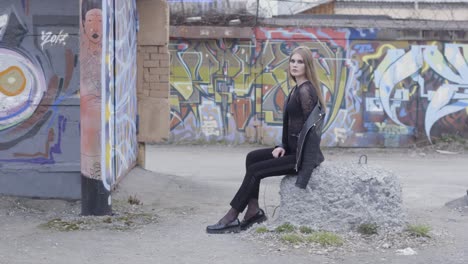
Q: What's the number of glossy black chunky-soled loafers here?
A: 2